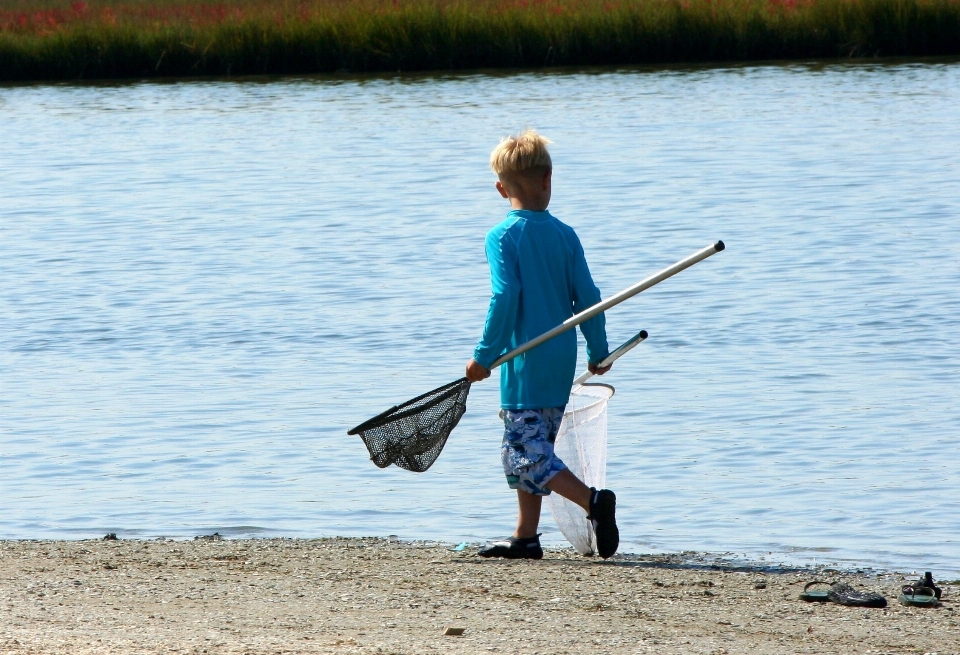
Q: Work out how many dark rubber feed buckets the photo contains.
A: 0